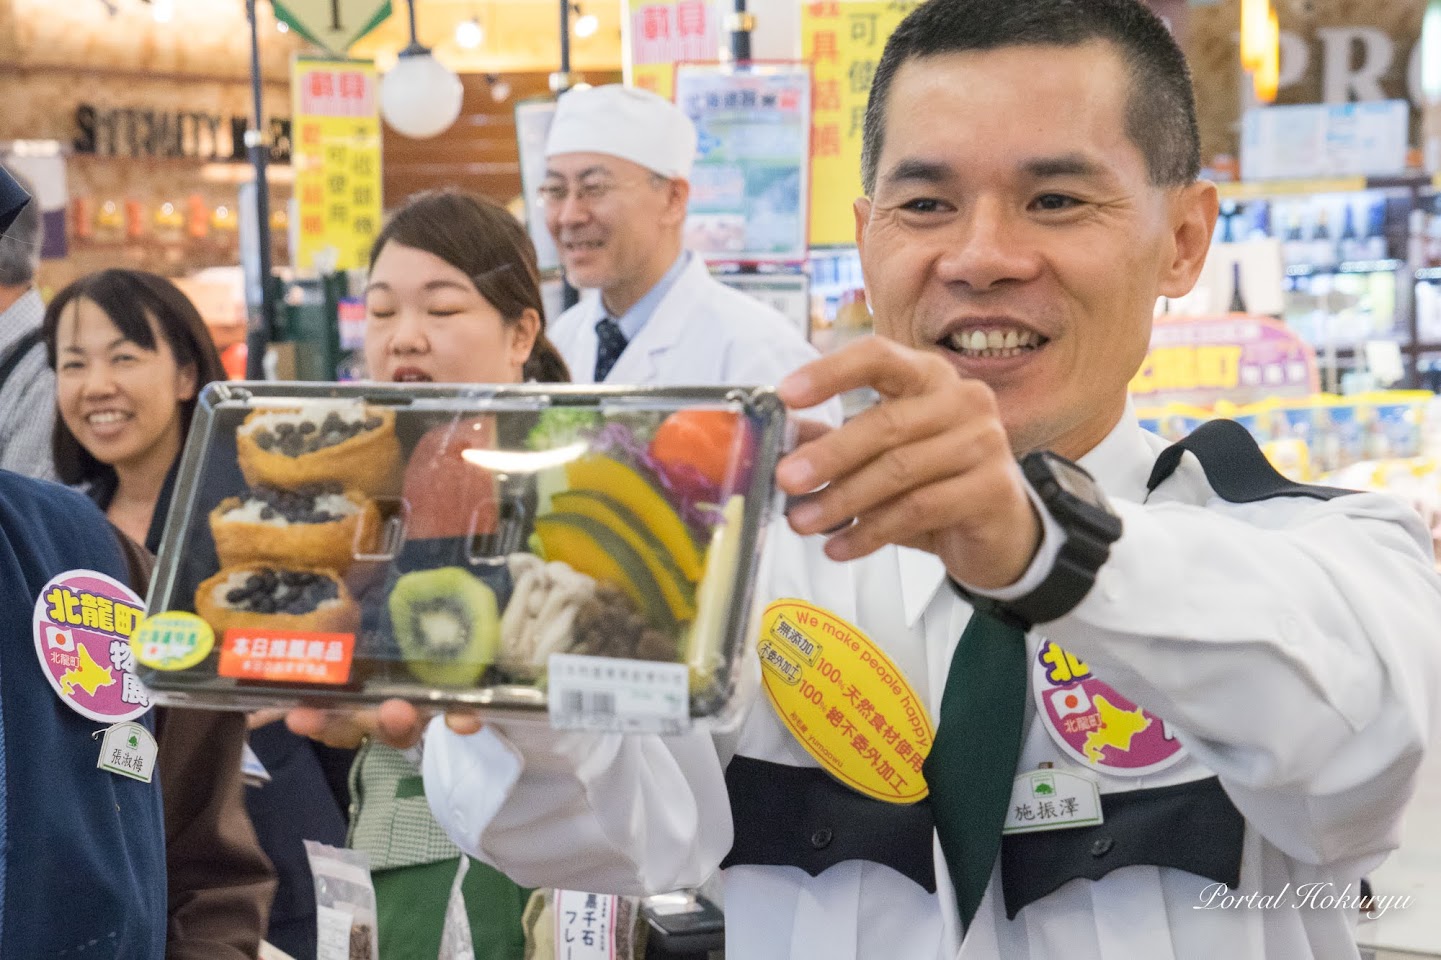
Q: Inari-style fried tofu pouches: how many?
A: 3